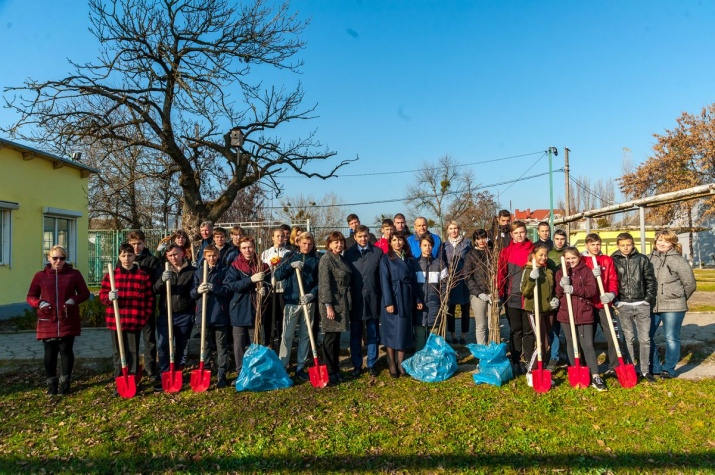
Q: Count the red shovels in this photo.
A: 7